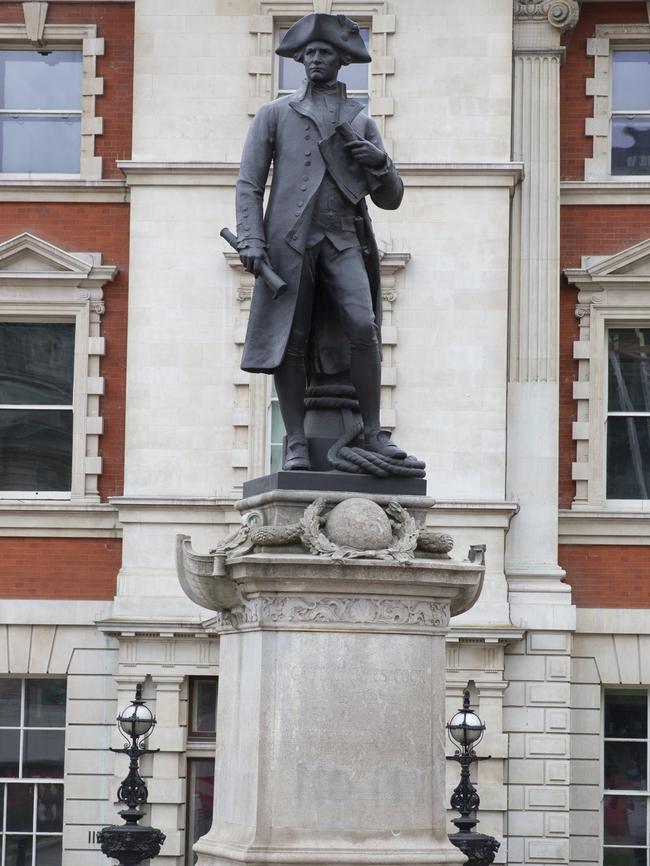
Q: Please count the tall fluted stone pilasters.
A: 1